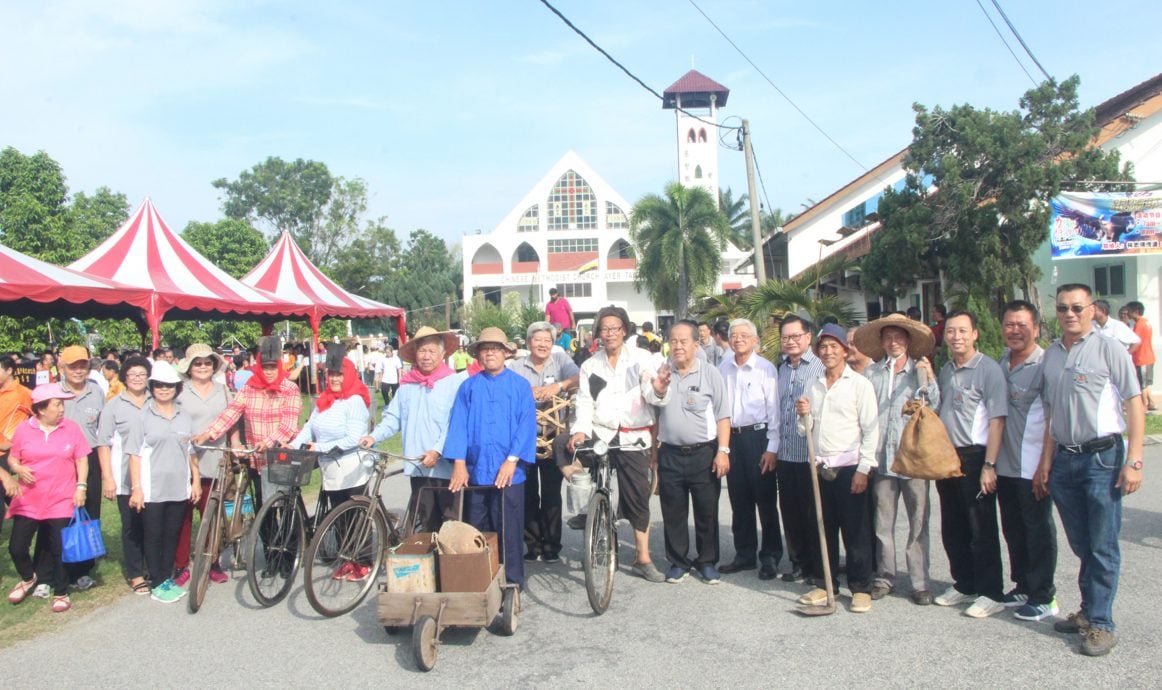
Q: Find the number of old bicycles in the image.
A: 4